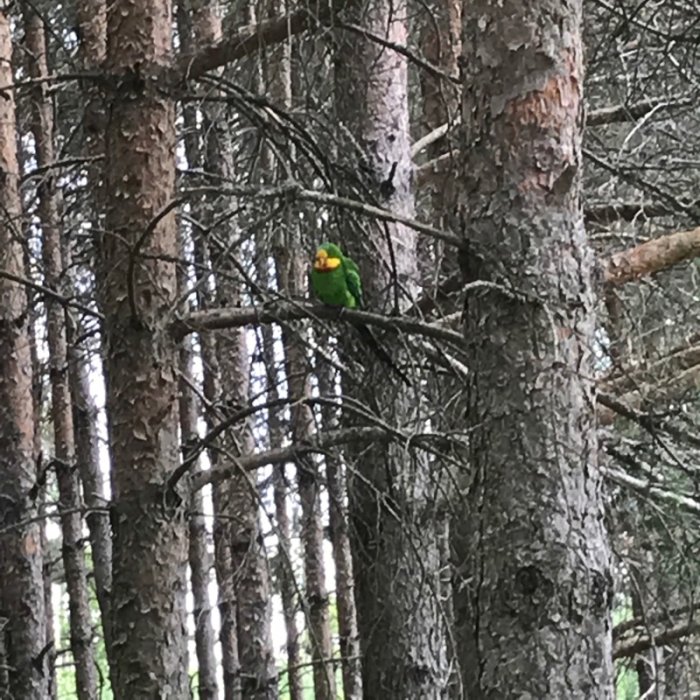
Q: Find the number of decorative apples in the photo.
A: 0